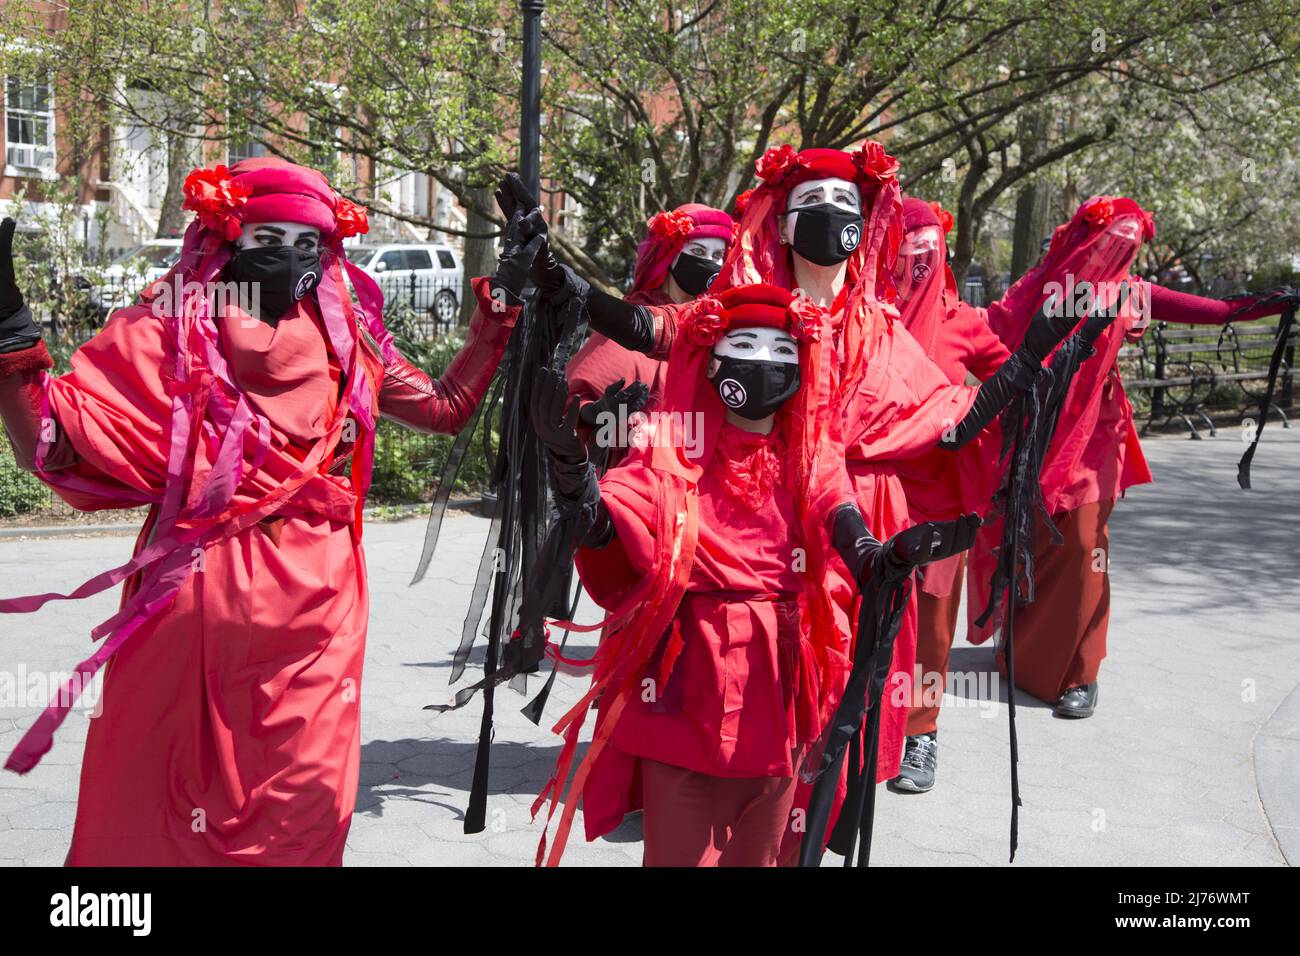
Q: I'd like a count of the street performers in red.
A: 6